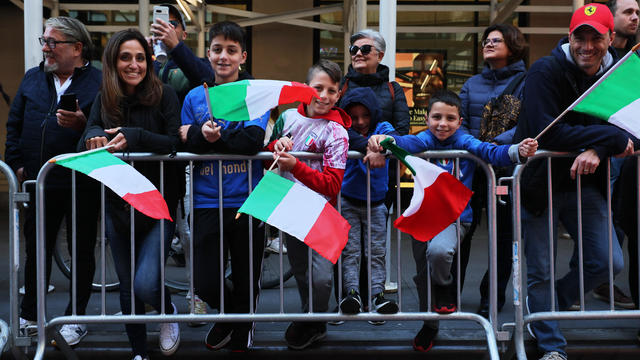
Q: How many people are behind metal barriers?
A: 11